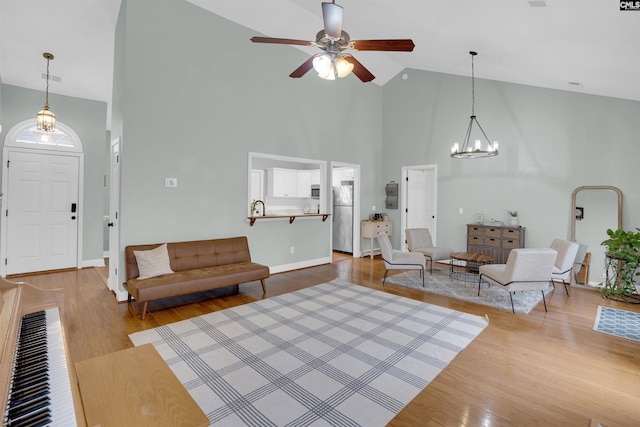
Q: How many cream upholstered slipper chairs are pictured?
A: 4